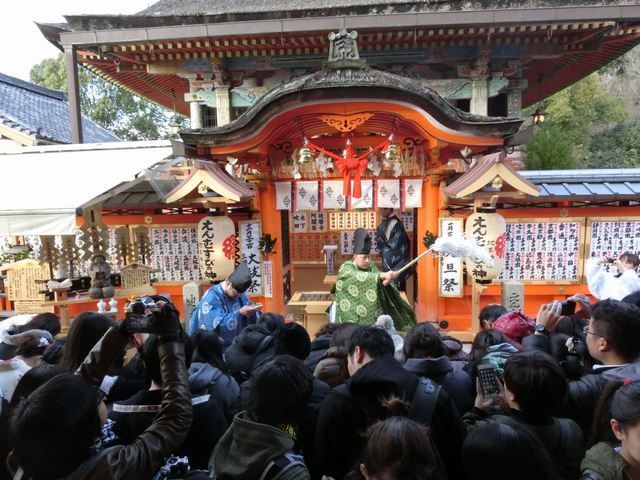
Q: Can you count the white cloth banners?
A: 6